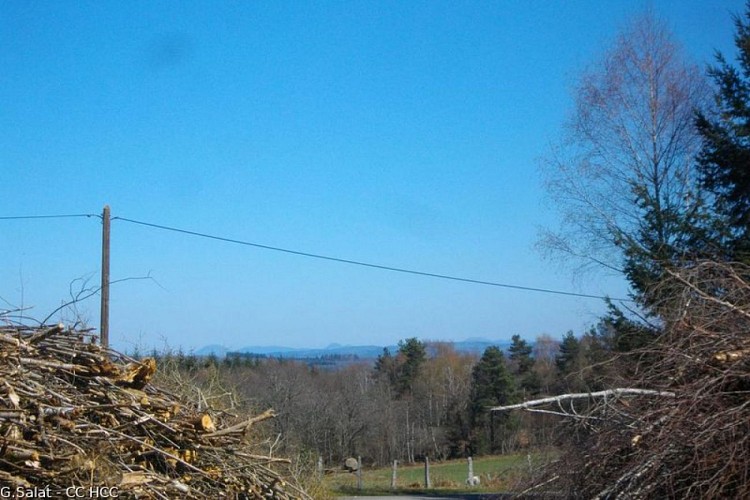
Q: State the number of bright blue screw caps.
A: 0